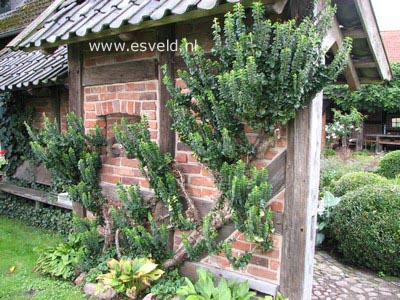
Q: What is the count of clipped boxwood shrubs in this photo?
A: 3